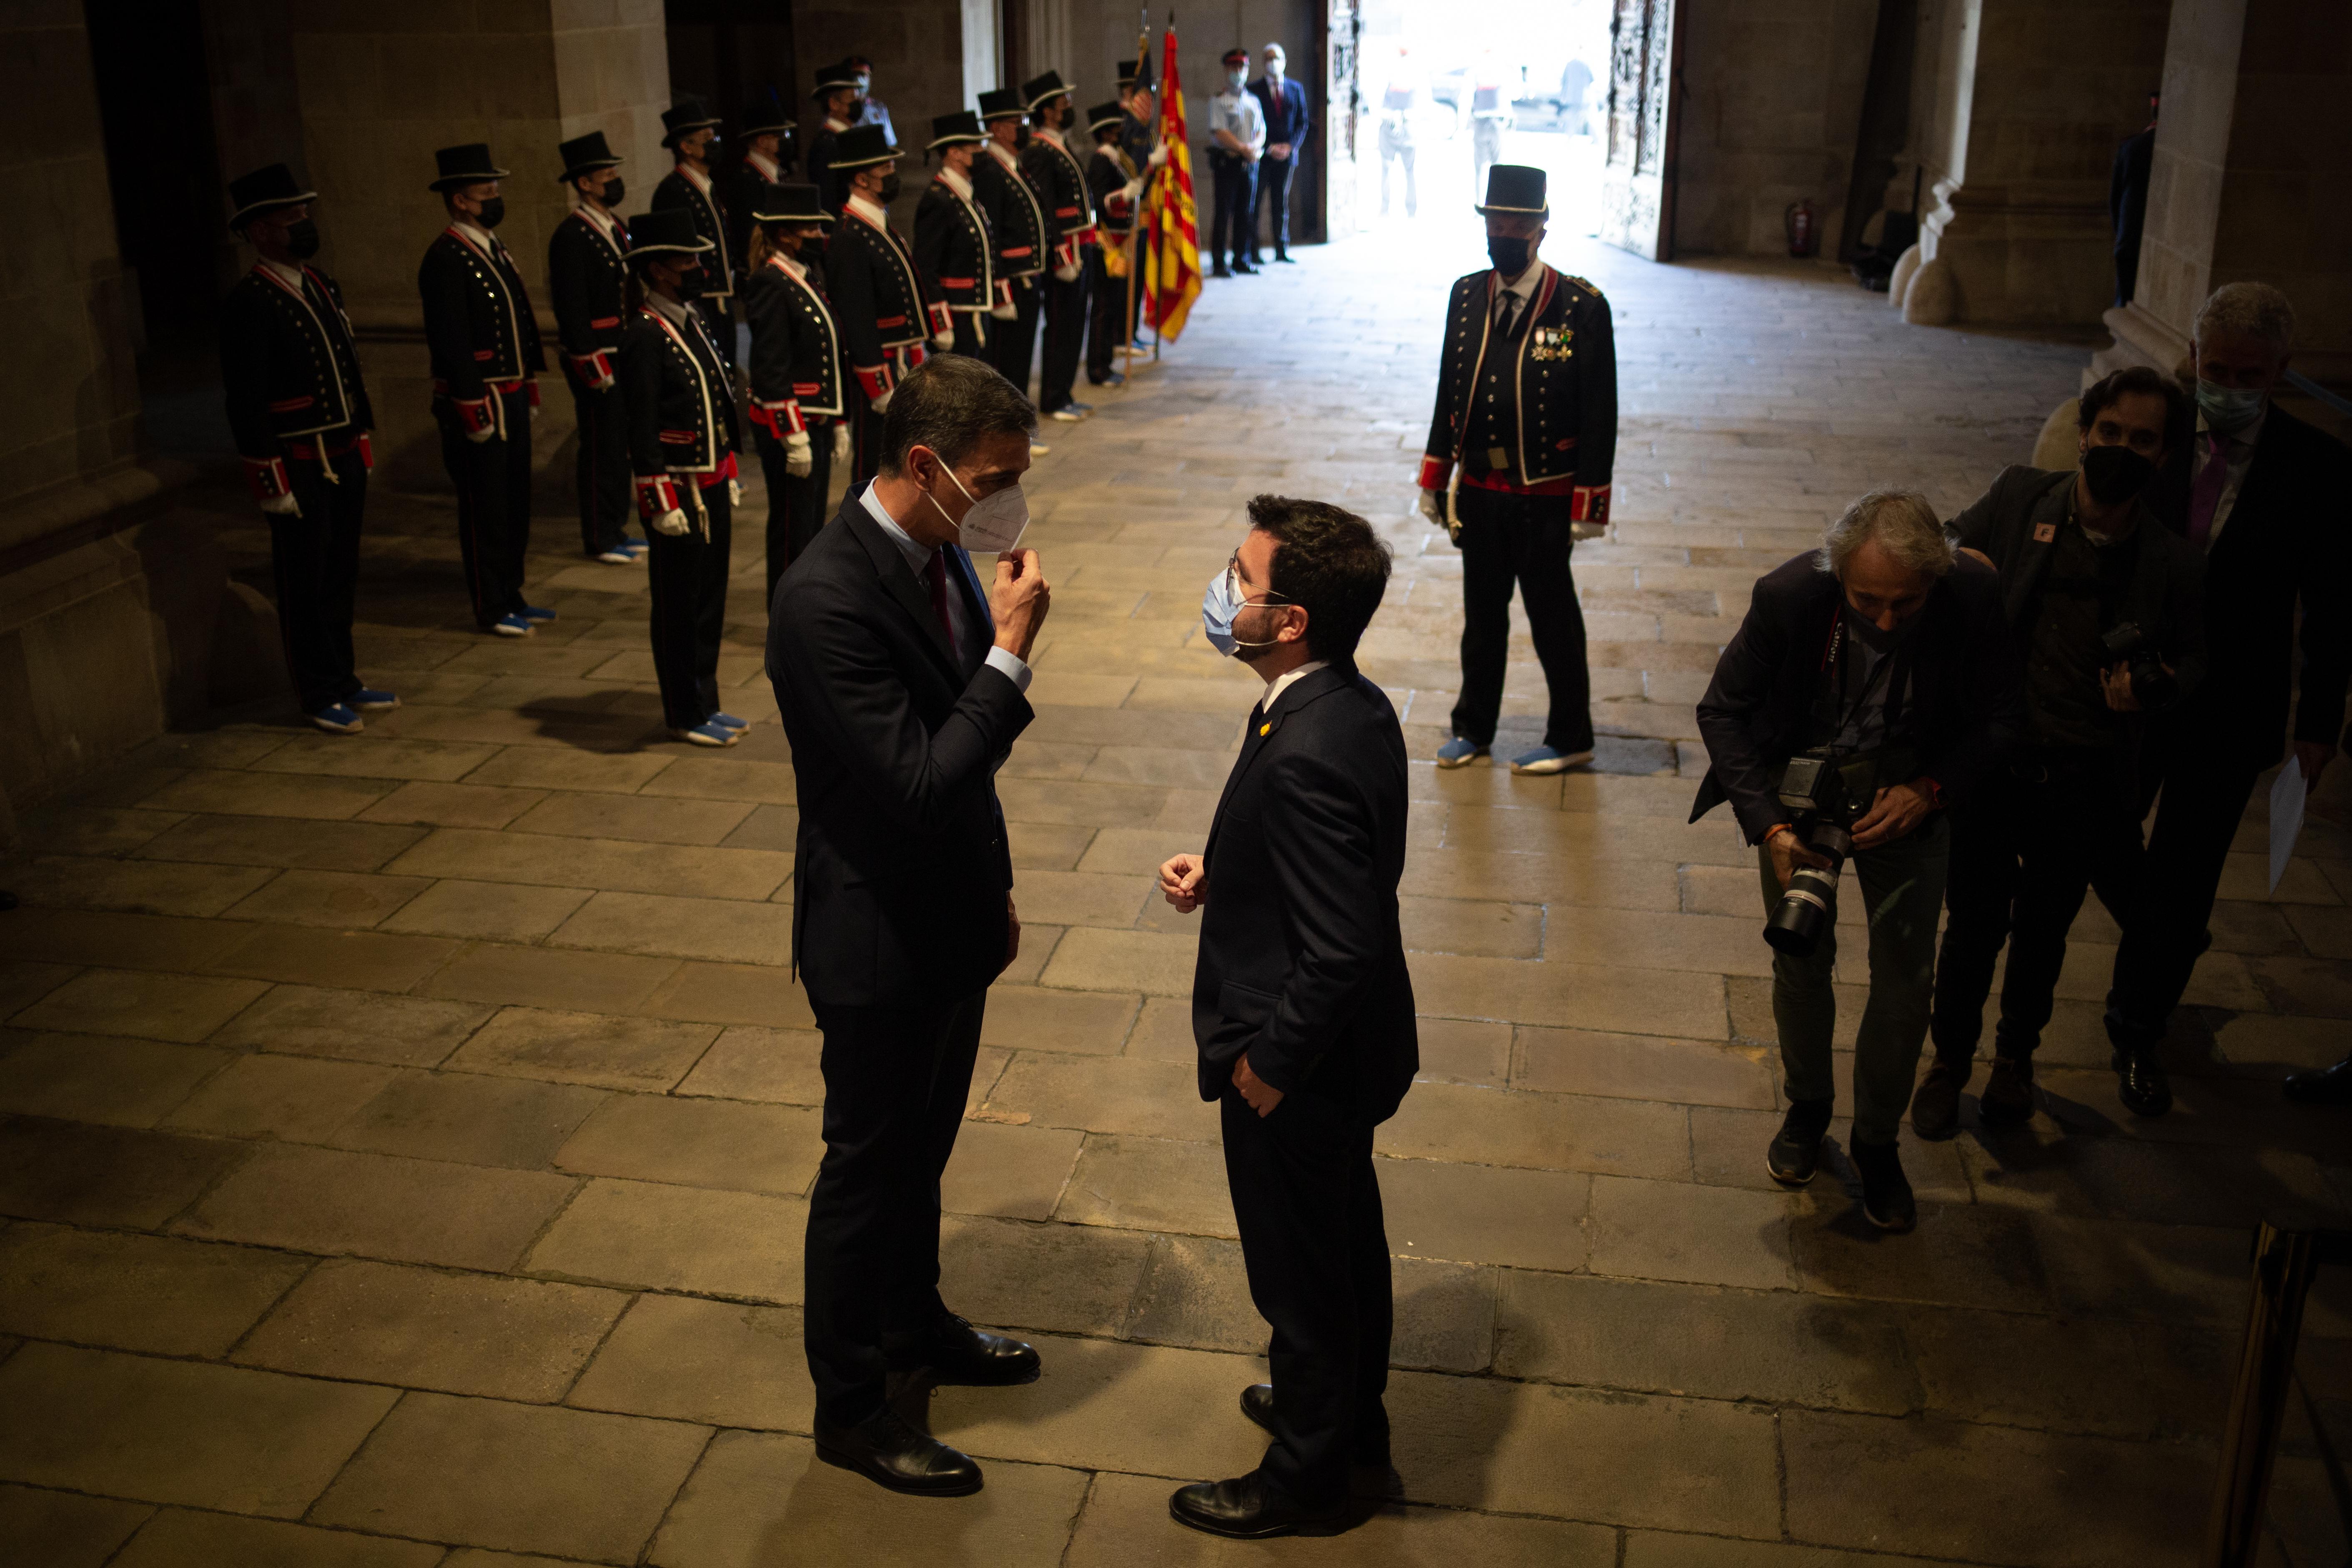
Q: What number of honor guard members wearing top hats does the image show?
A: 15